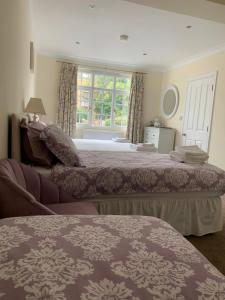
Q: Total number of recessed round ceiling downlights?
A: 4